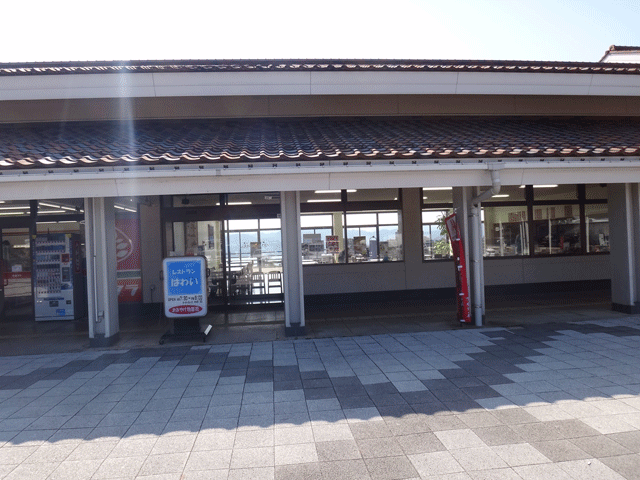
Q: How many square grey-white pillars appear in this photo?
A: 4